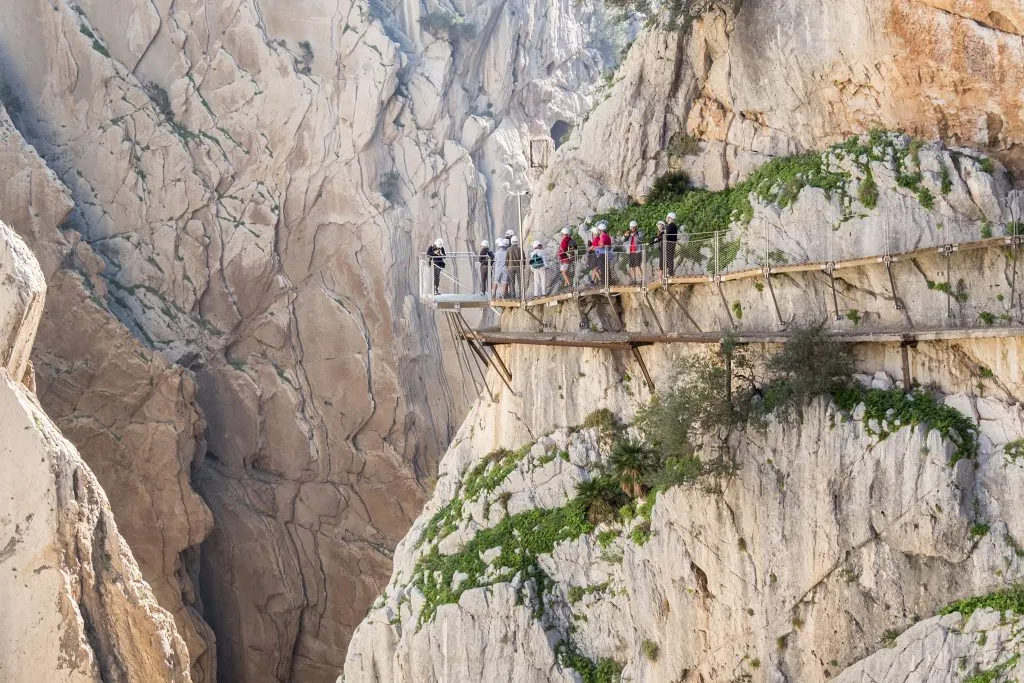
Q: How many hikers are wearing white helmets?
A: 13